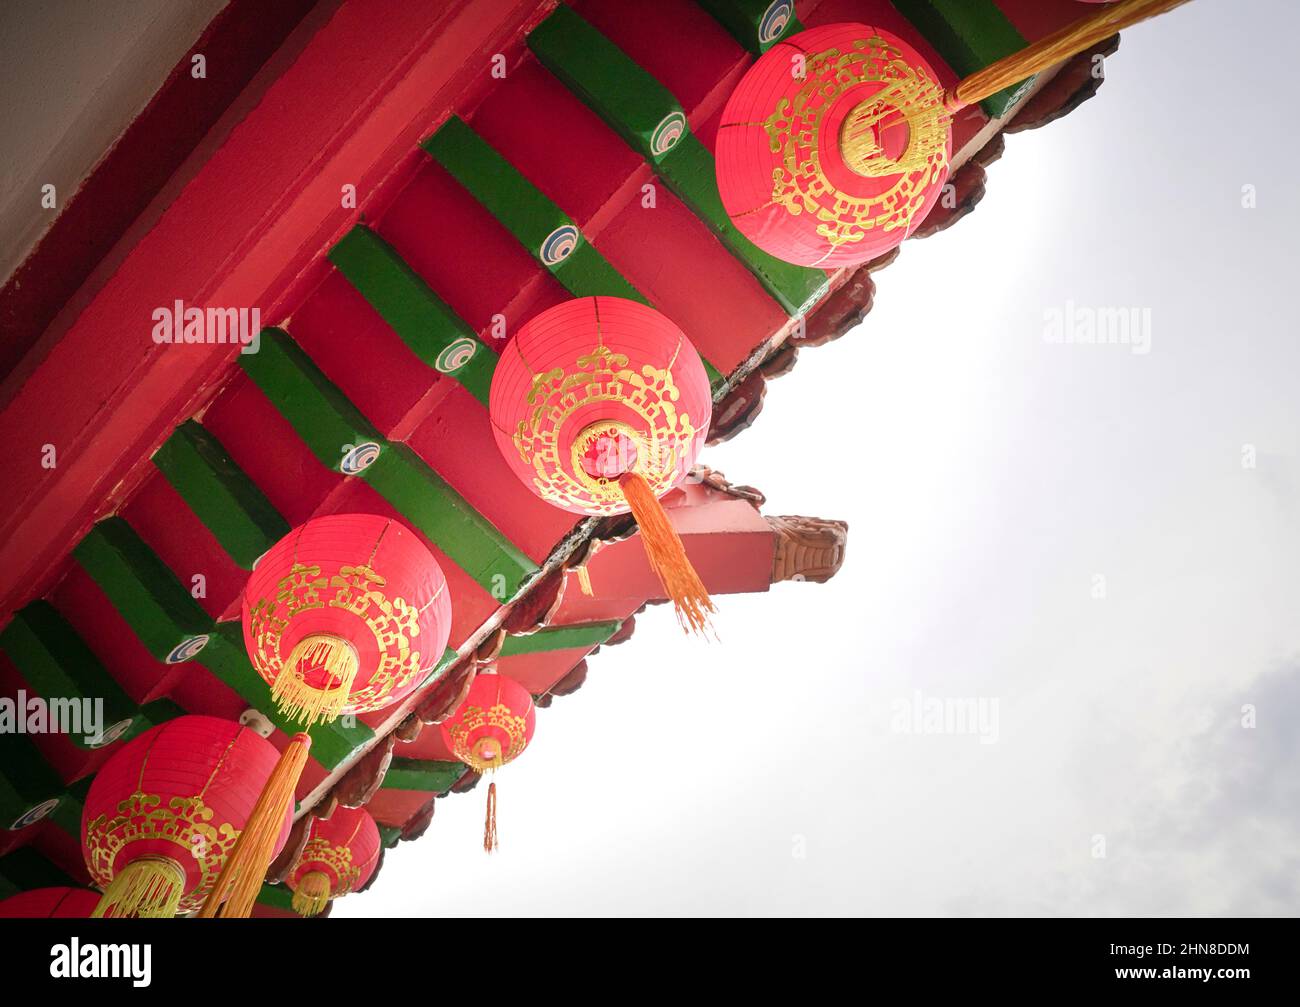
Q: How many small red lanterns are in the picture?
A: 2